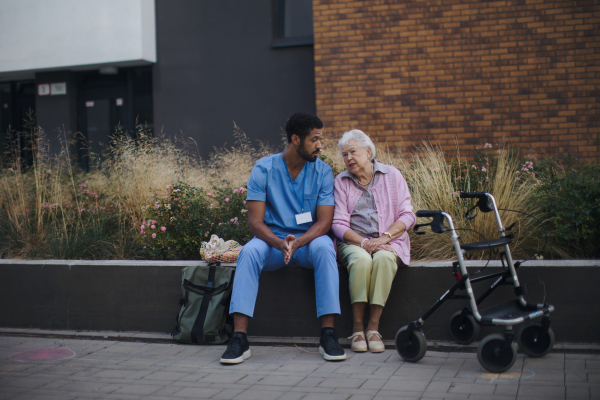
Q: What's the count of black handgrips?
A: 2